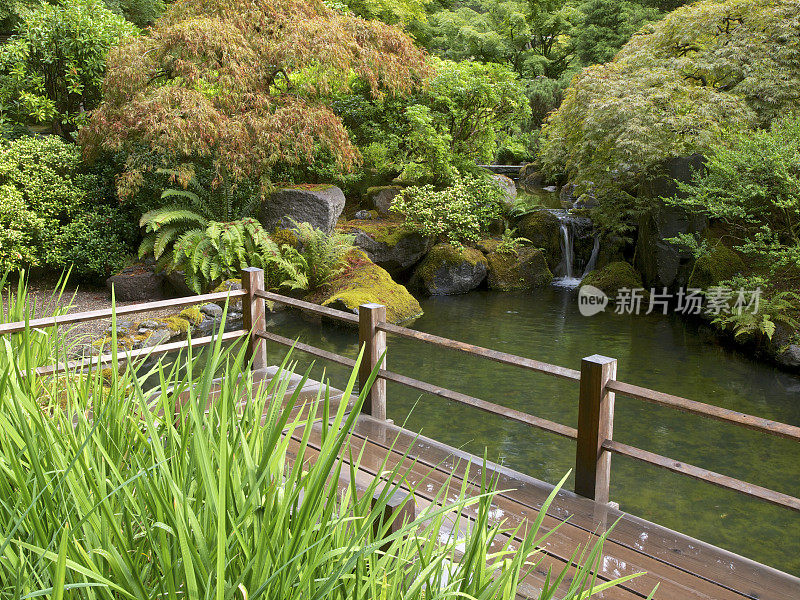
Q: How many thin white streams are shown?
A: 2